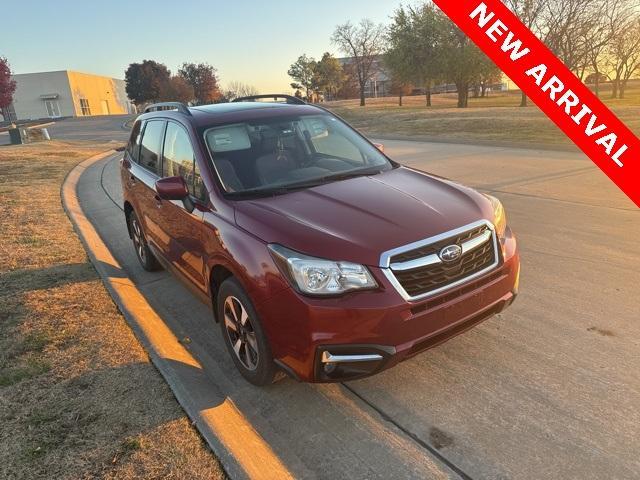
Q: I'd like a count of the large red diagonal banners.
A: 1